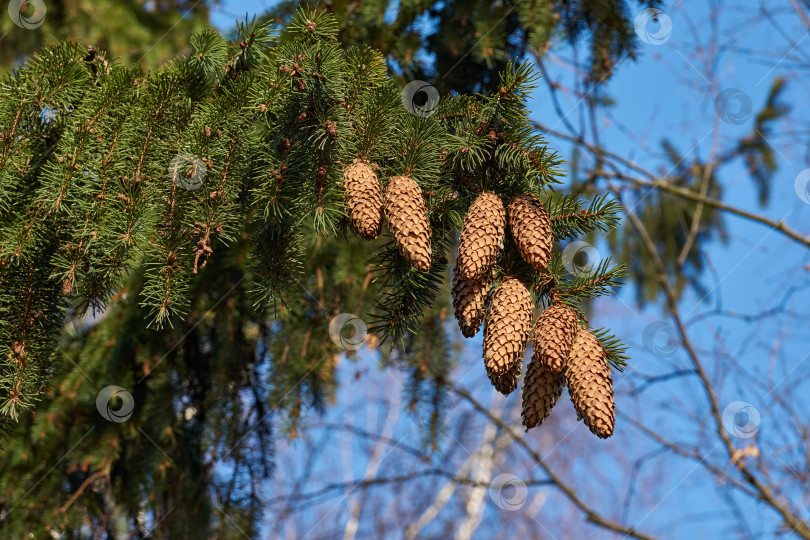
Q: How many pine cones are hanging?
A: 10